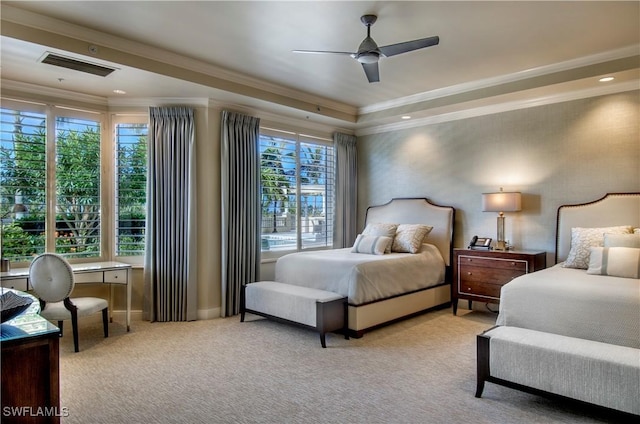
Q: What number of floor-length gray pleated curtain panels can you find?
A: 3